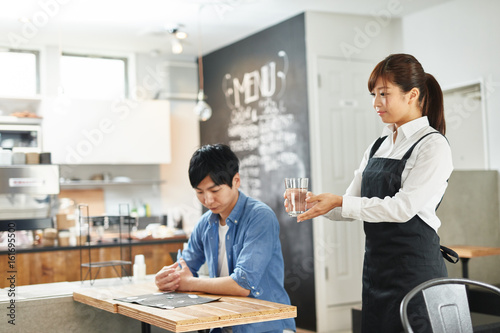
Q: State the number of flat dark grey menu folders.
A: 1